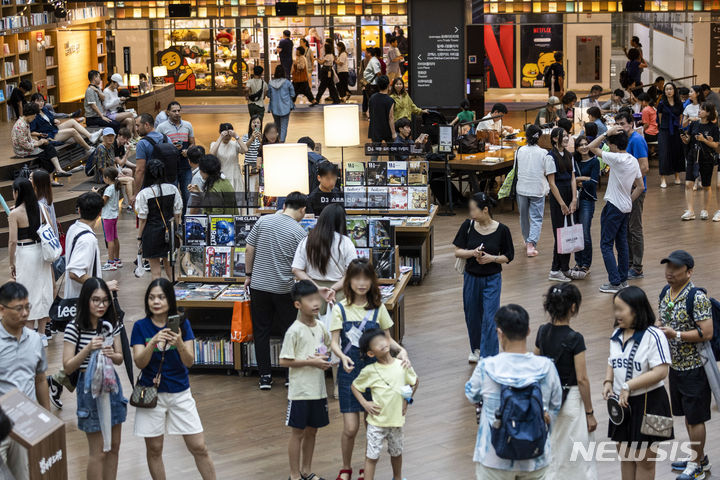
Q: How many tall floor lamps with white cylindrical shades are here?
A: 2